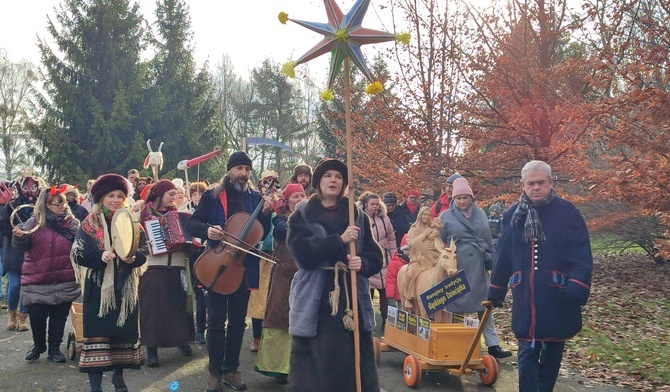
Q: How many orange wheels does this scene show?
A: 3